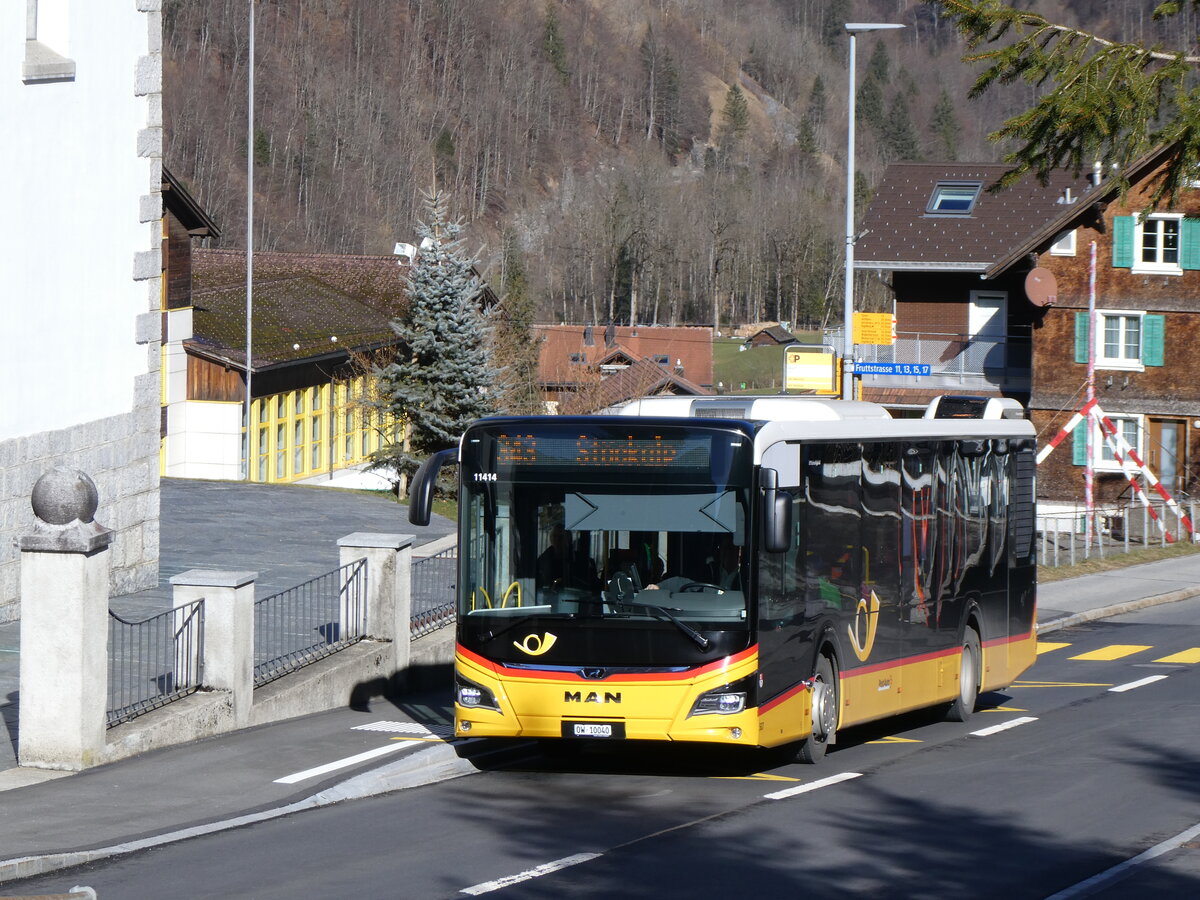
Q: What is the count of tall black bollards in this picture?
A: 0